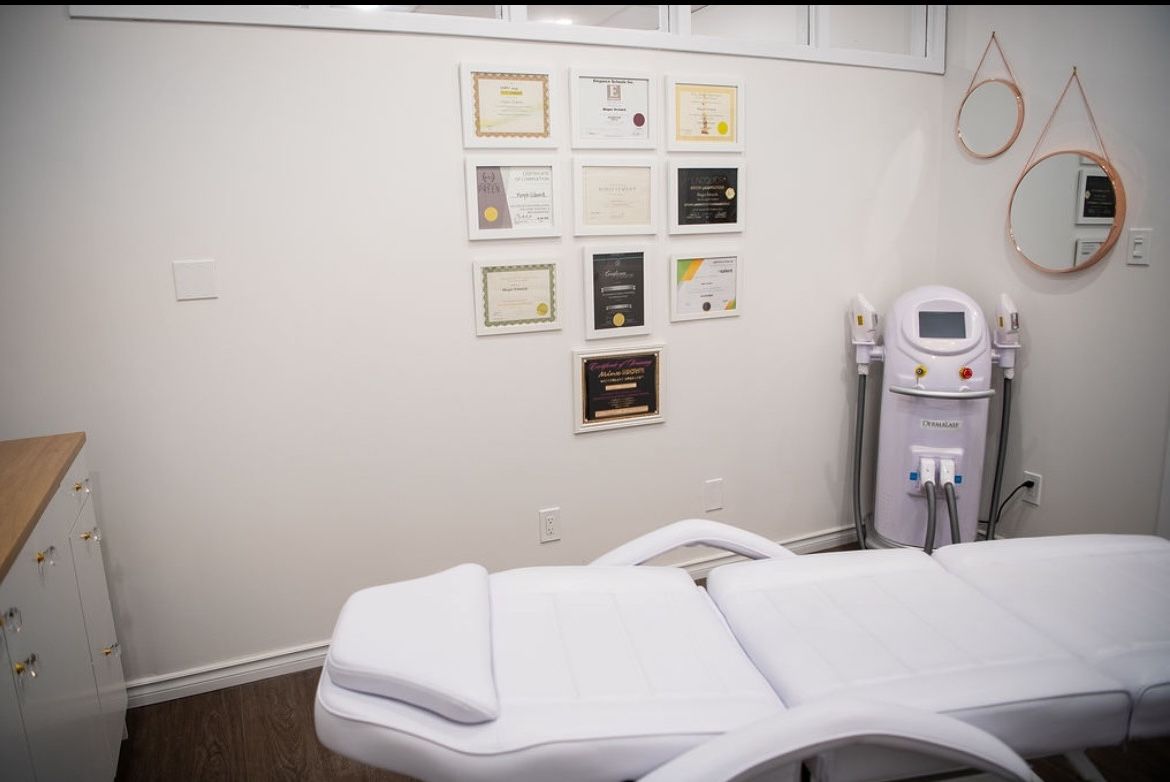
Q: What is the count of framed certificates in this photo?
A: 10